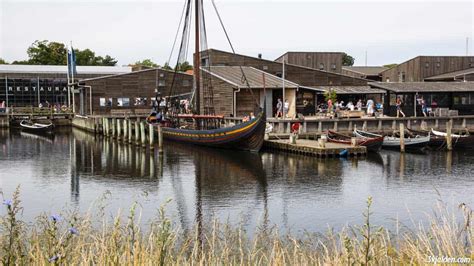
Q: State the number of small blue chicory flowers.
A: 4